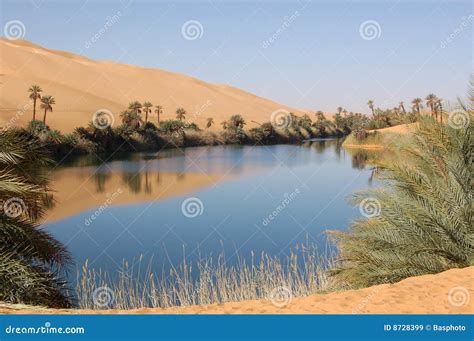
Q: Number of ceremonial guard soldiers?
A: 0